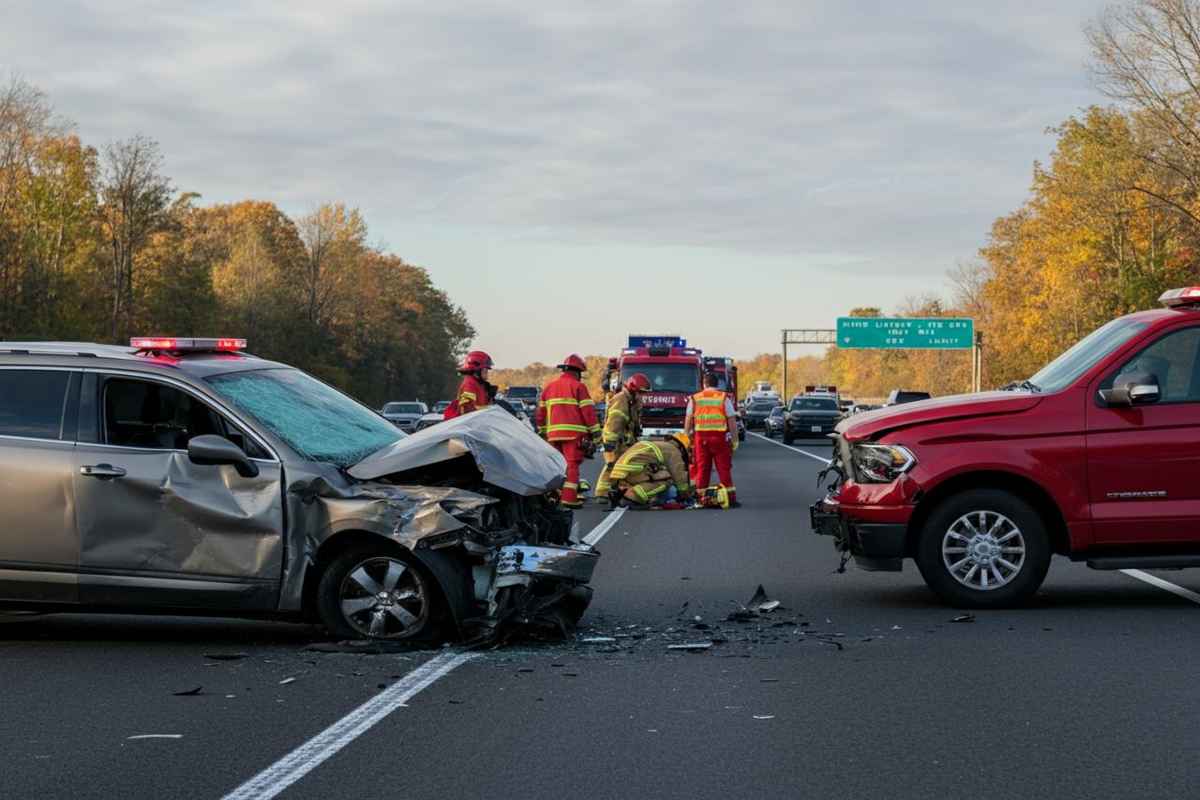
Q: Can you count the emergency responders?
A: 5